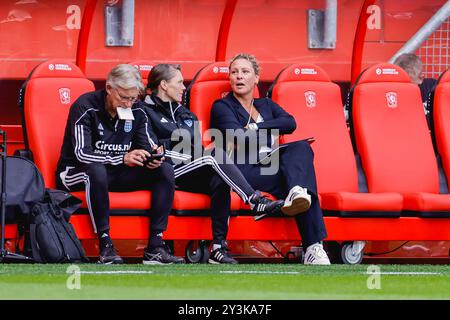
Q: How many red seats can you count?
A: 6